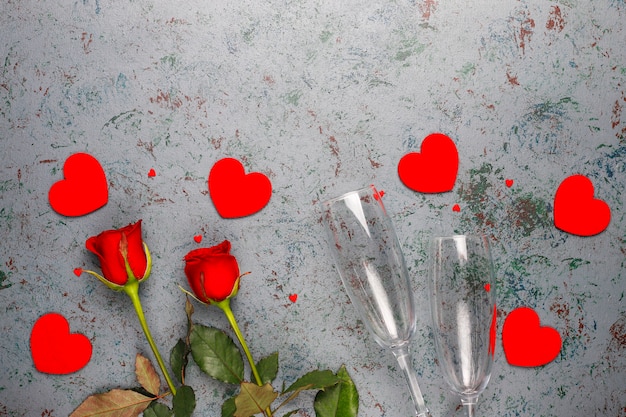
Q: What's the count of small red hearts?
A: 8